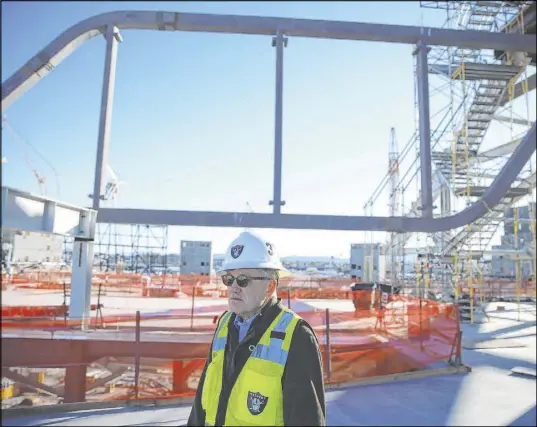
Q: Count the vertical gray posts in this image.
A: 3